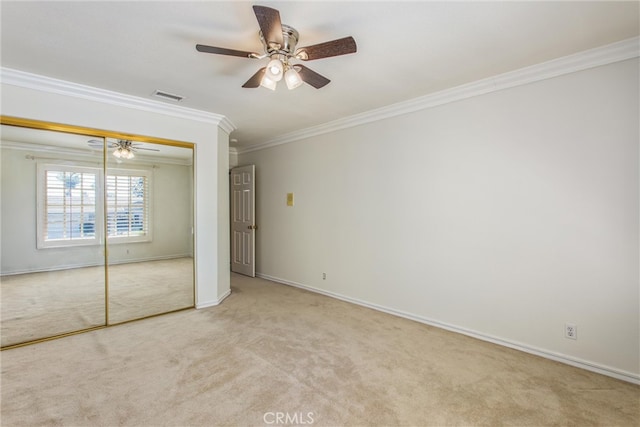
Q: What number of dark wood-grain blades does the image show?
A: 5